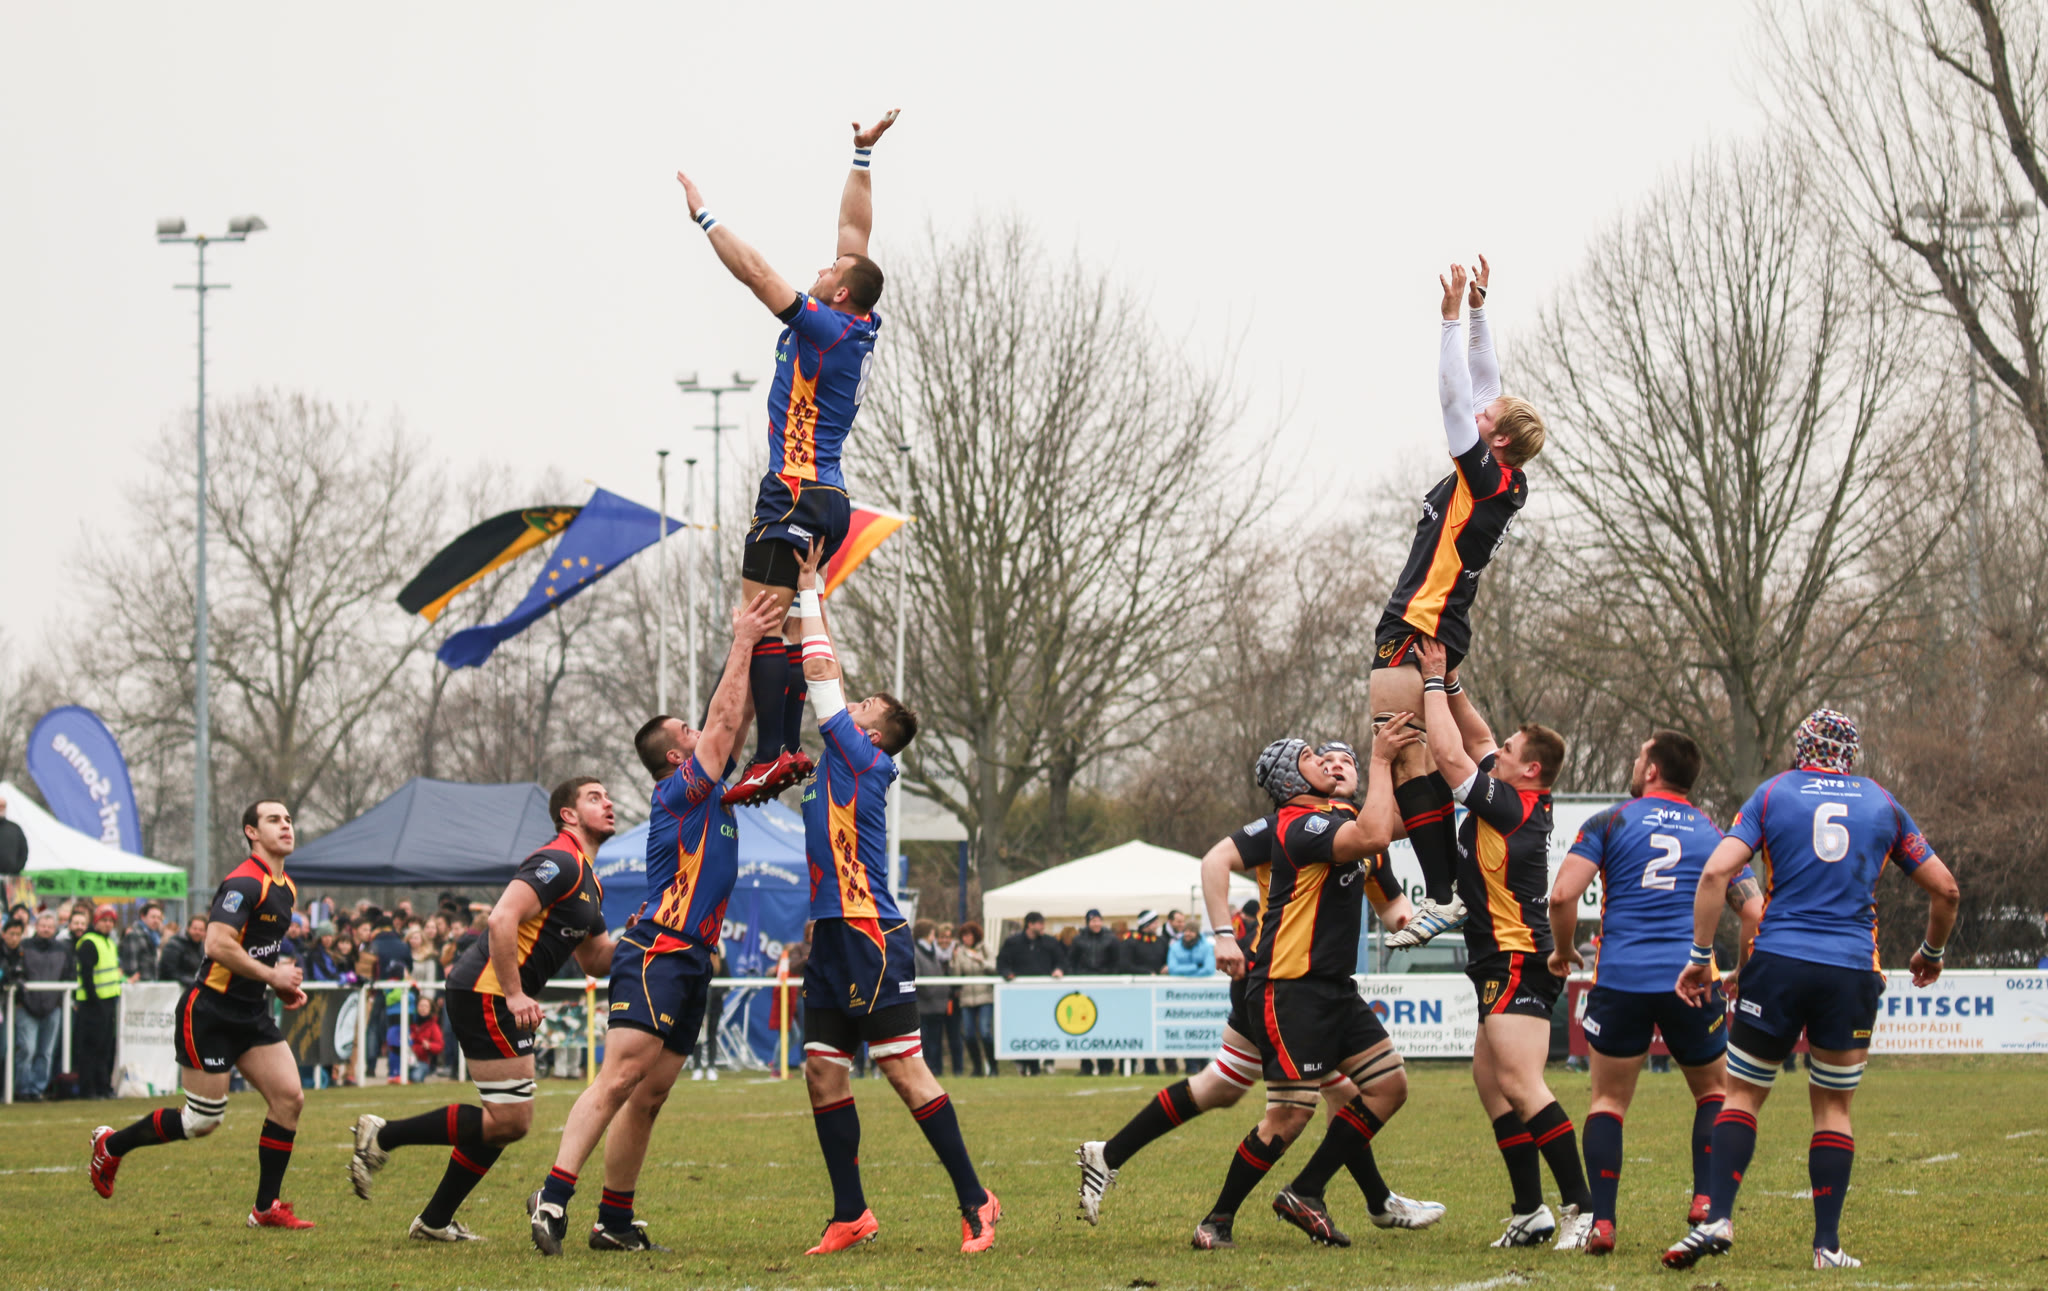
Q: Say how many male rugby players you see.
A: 11